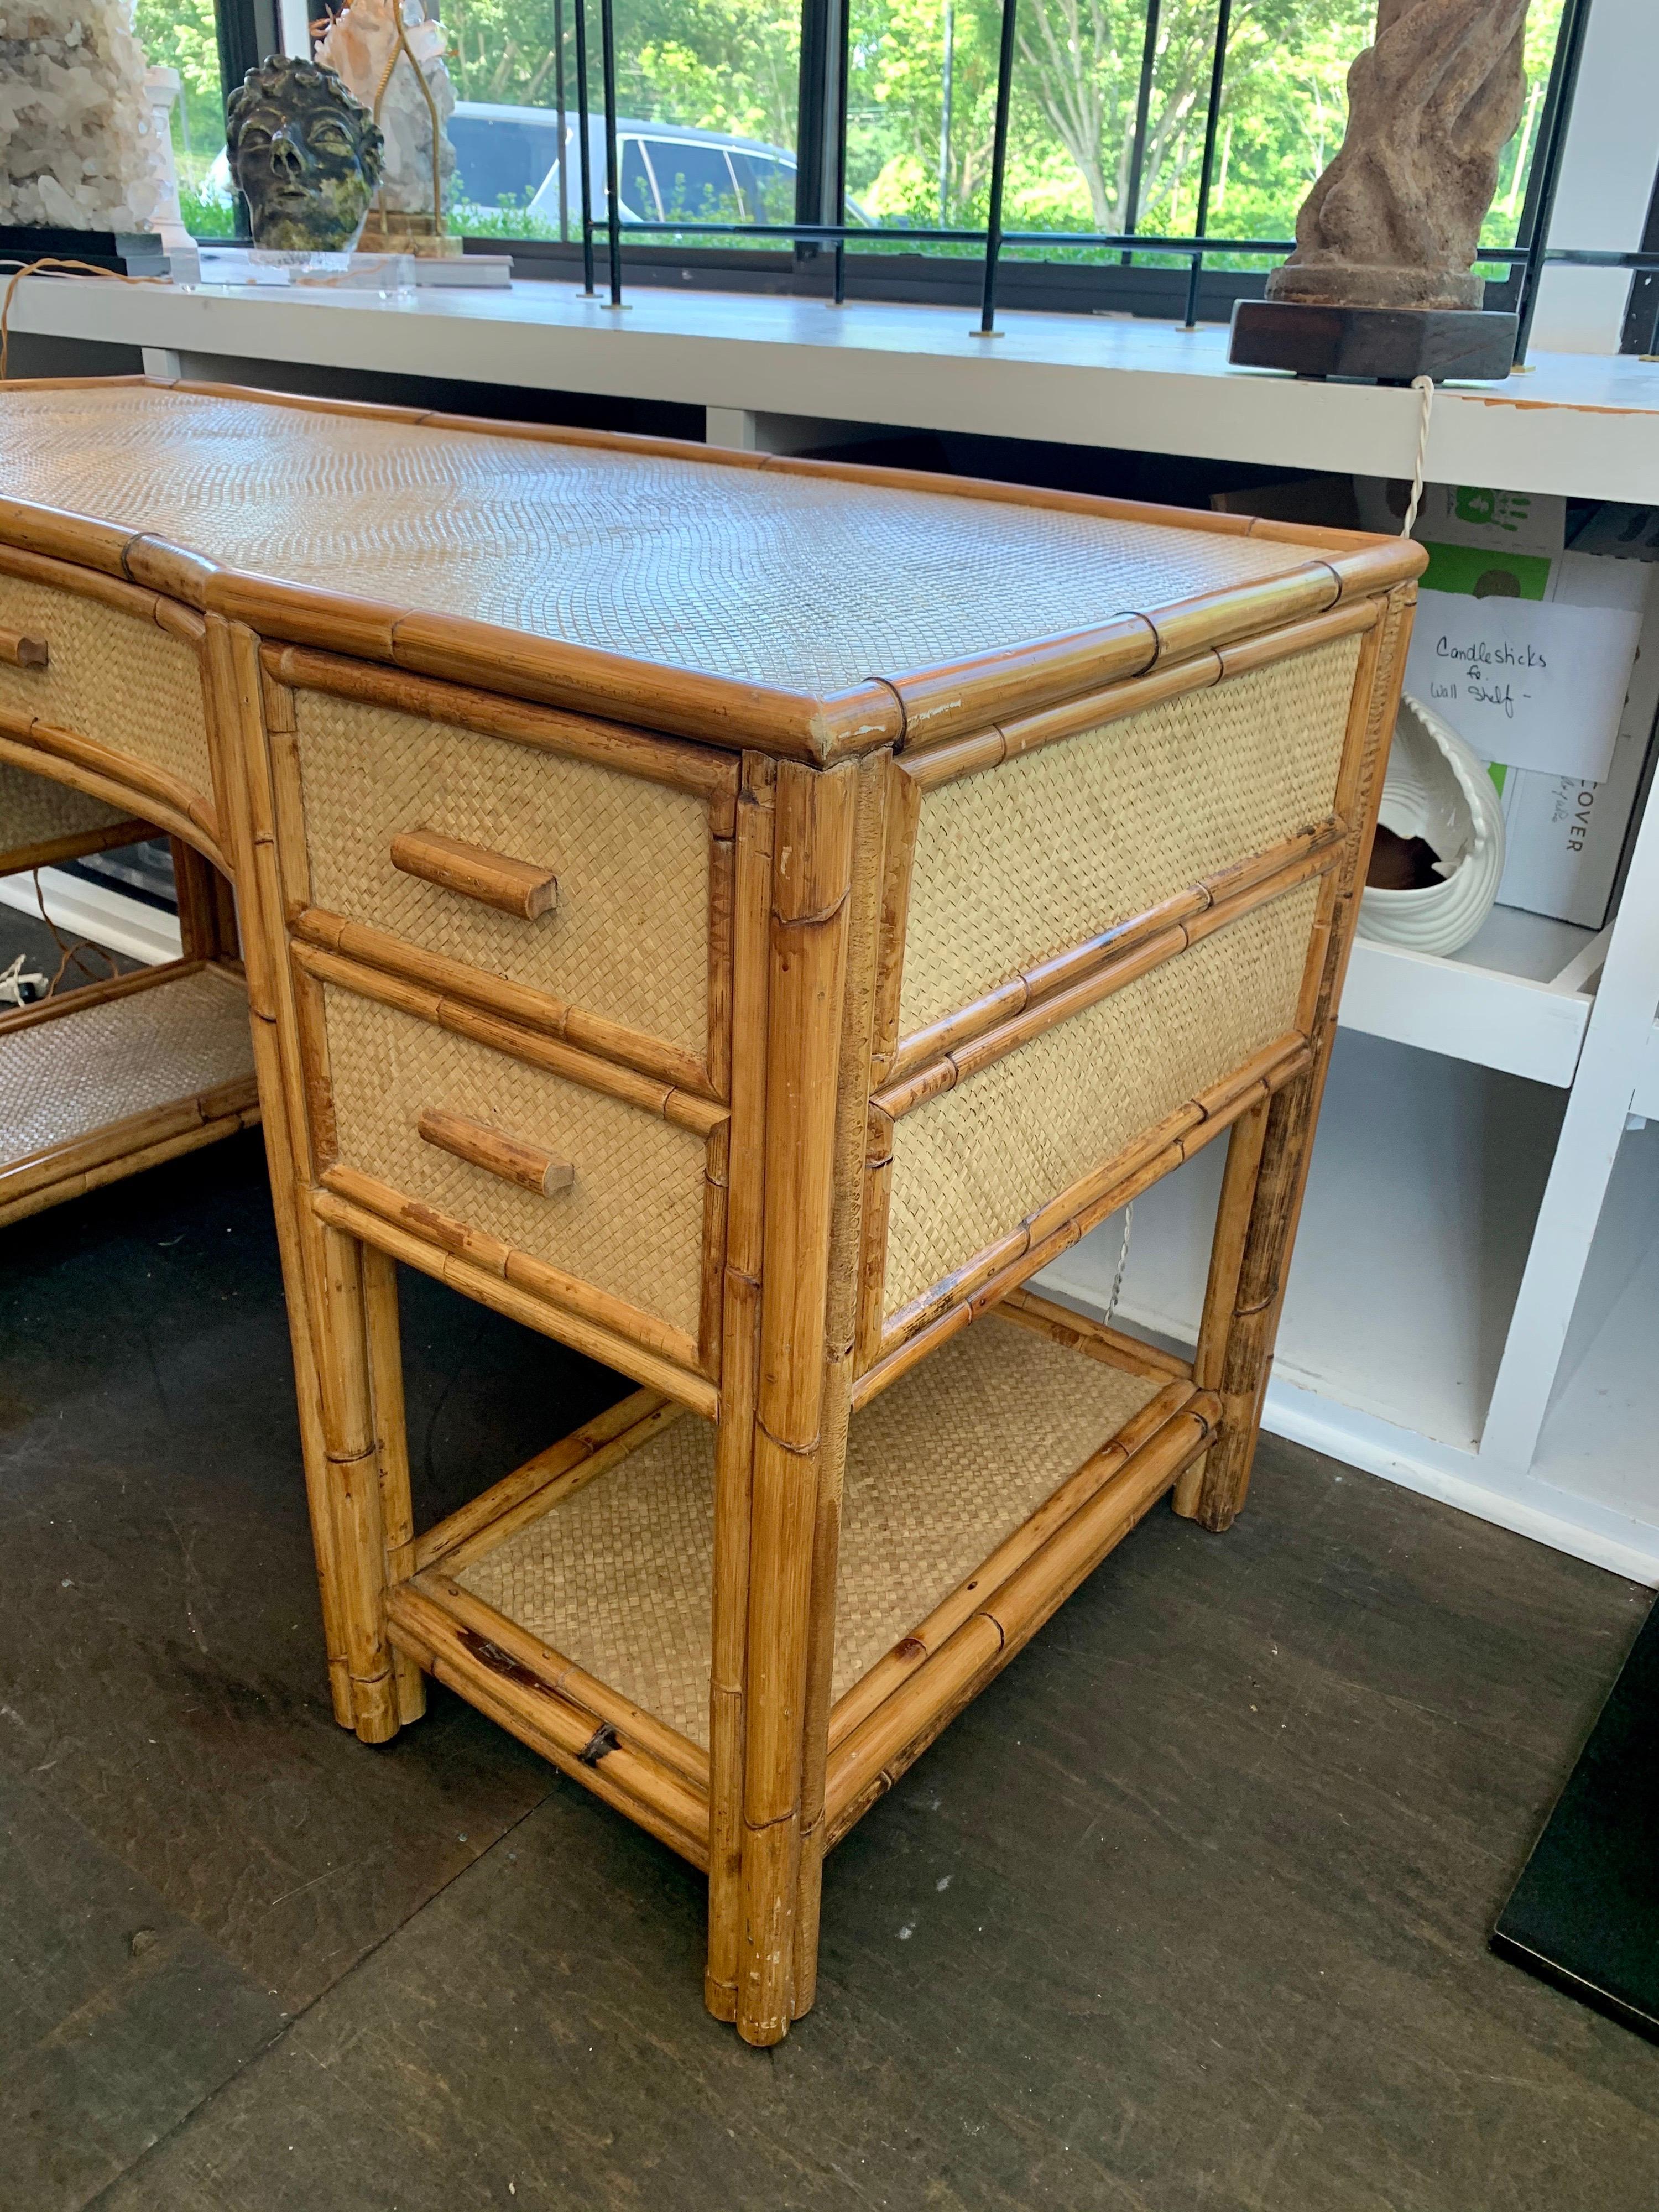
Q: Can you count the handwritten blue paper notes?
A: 0